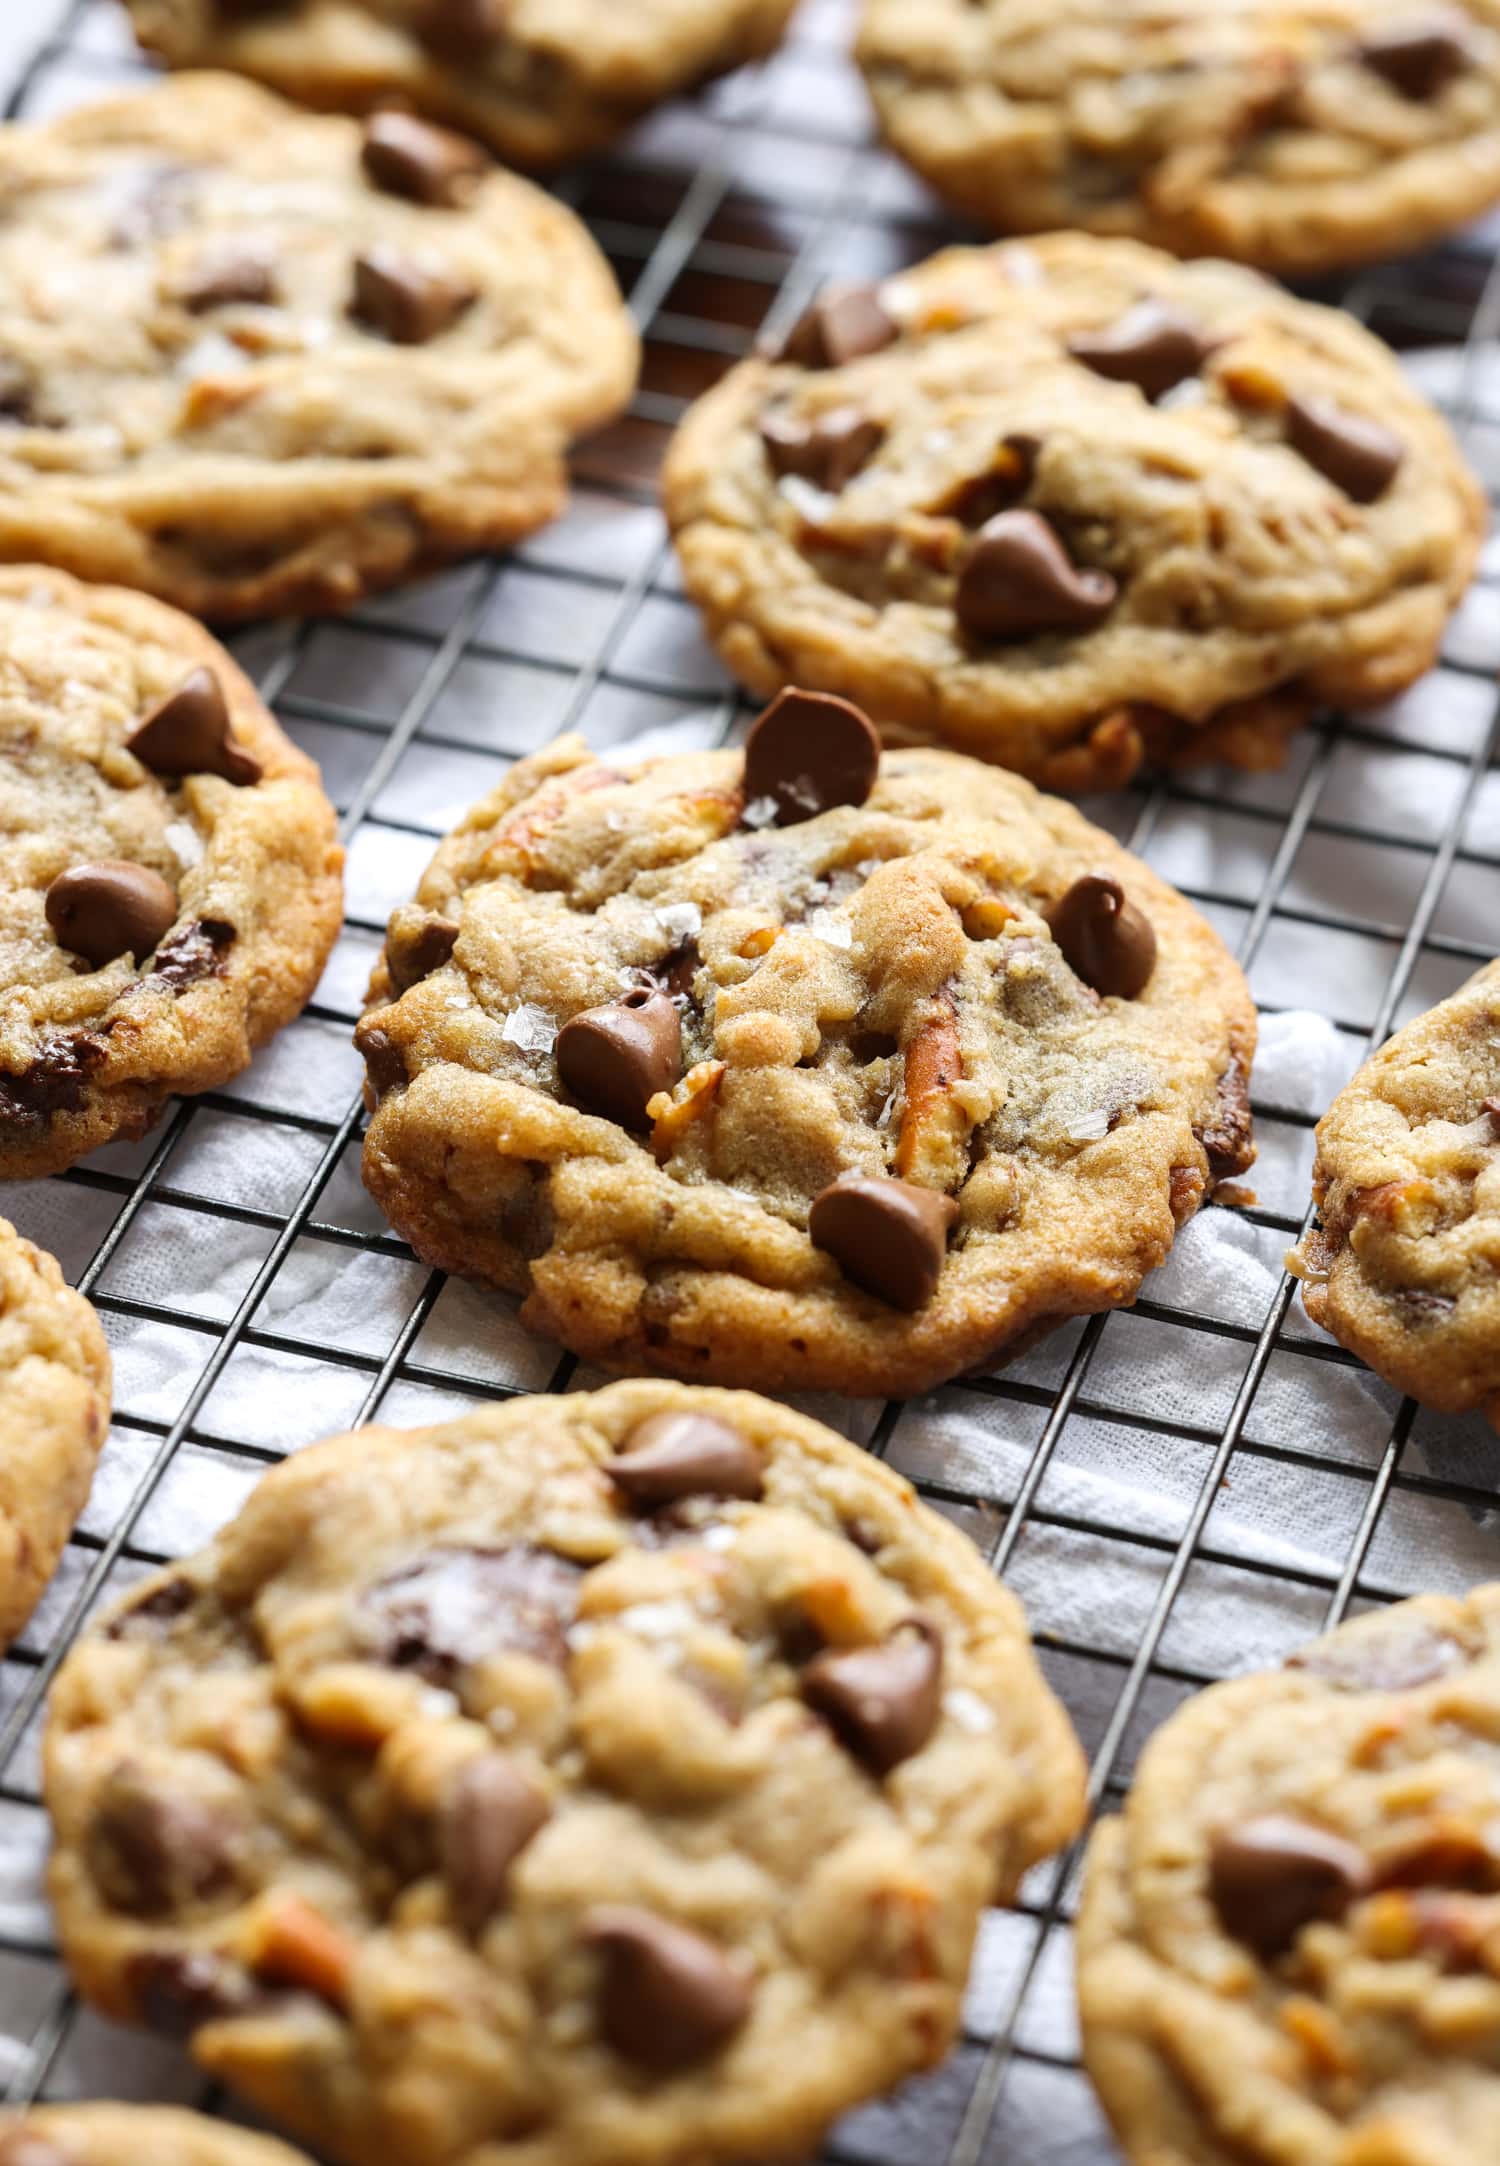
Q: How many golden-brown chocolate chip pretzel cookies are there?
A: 11